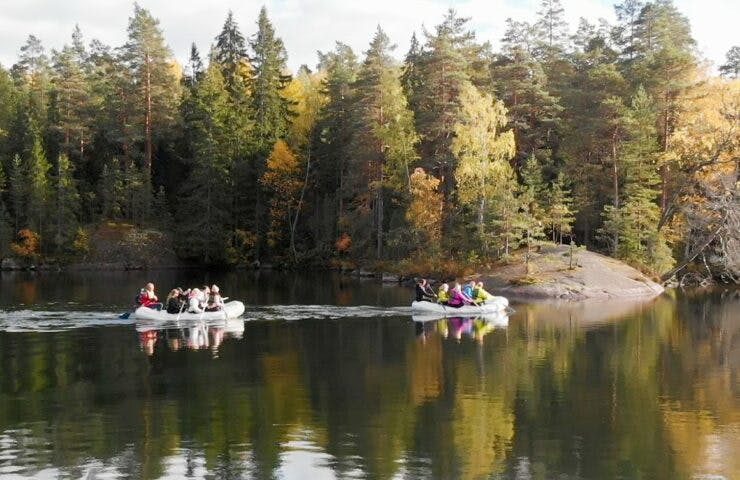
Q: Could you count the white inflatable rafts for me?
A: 2